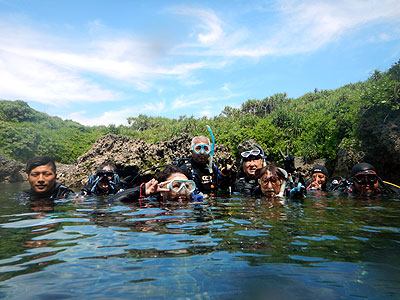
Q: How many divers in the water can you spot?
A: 8